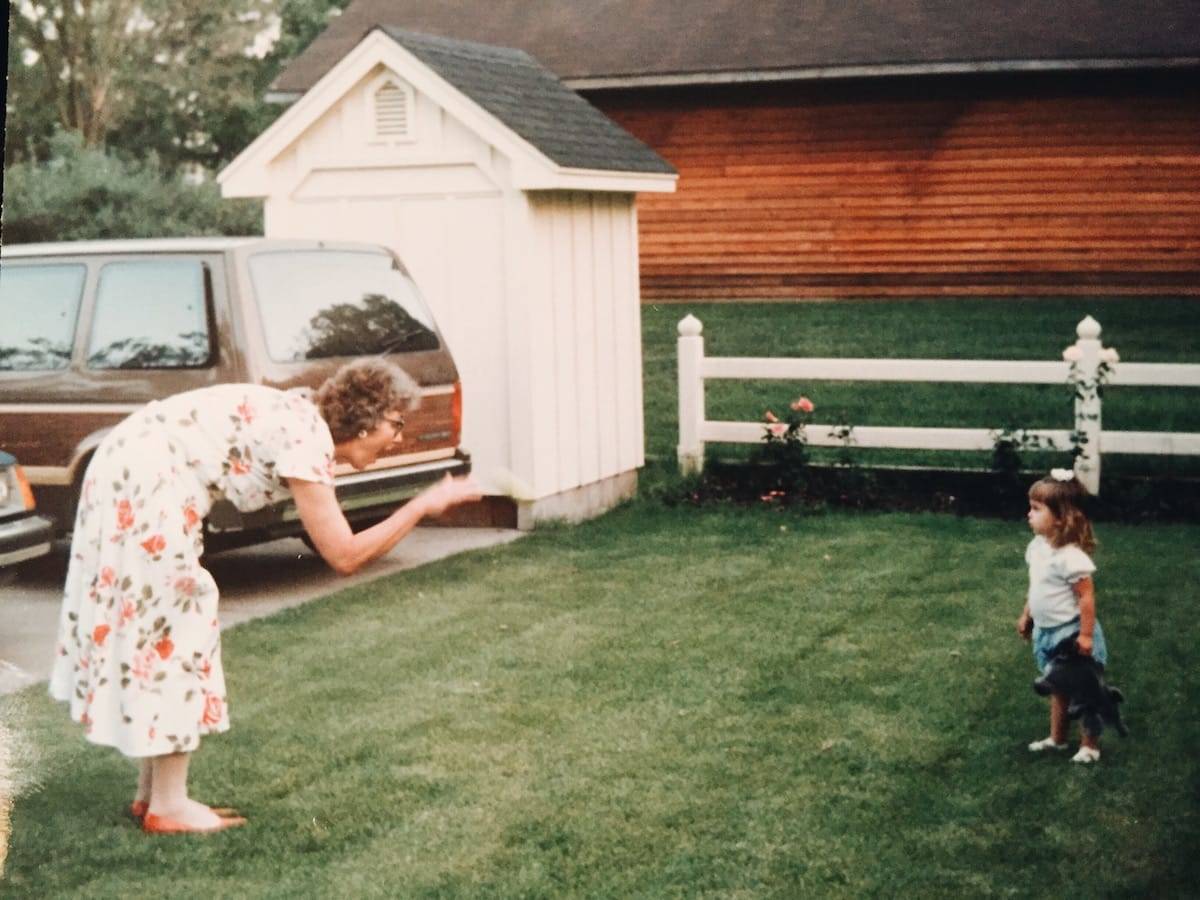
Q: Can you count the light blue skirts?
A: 1